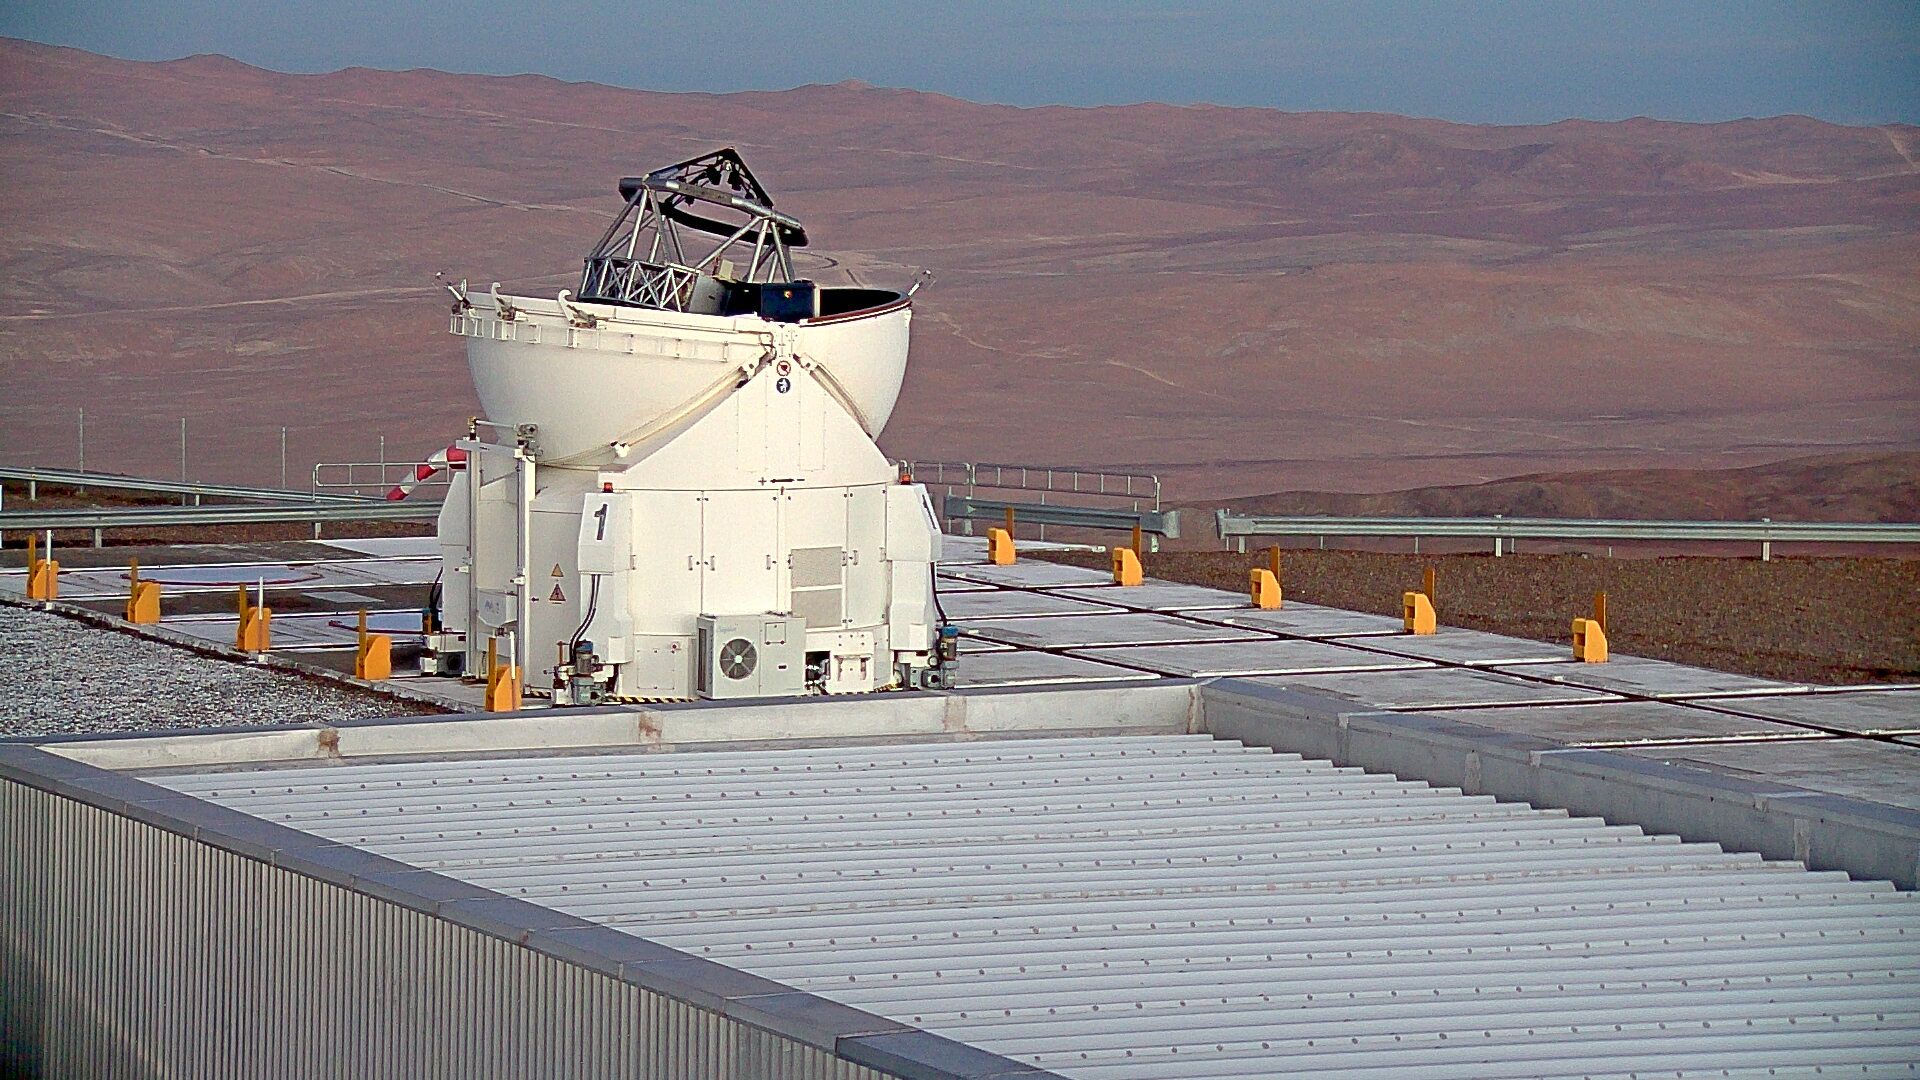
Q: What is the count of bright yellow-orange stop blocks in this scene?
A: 10